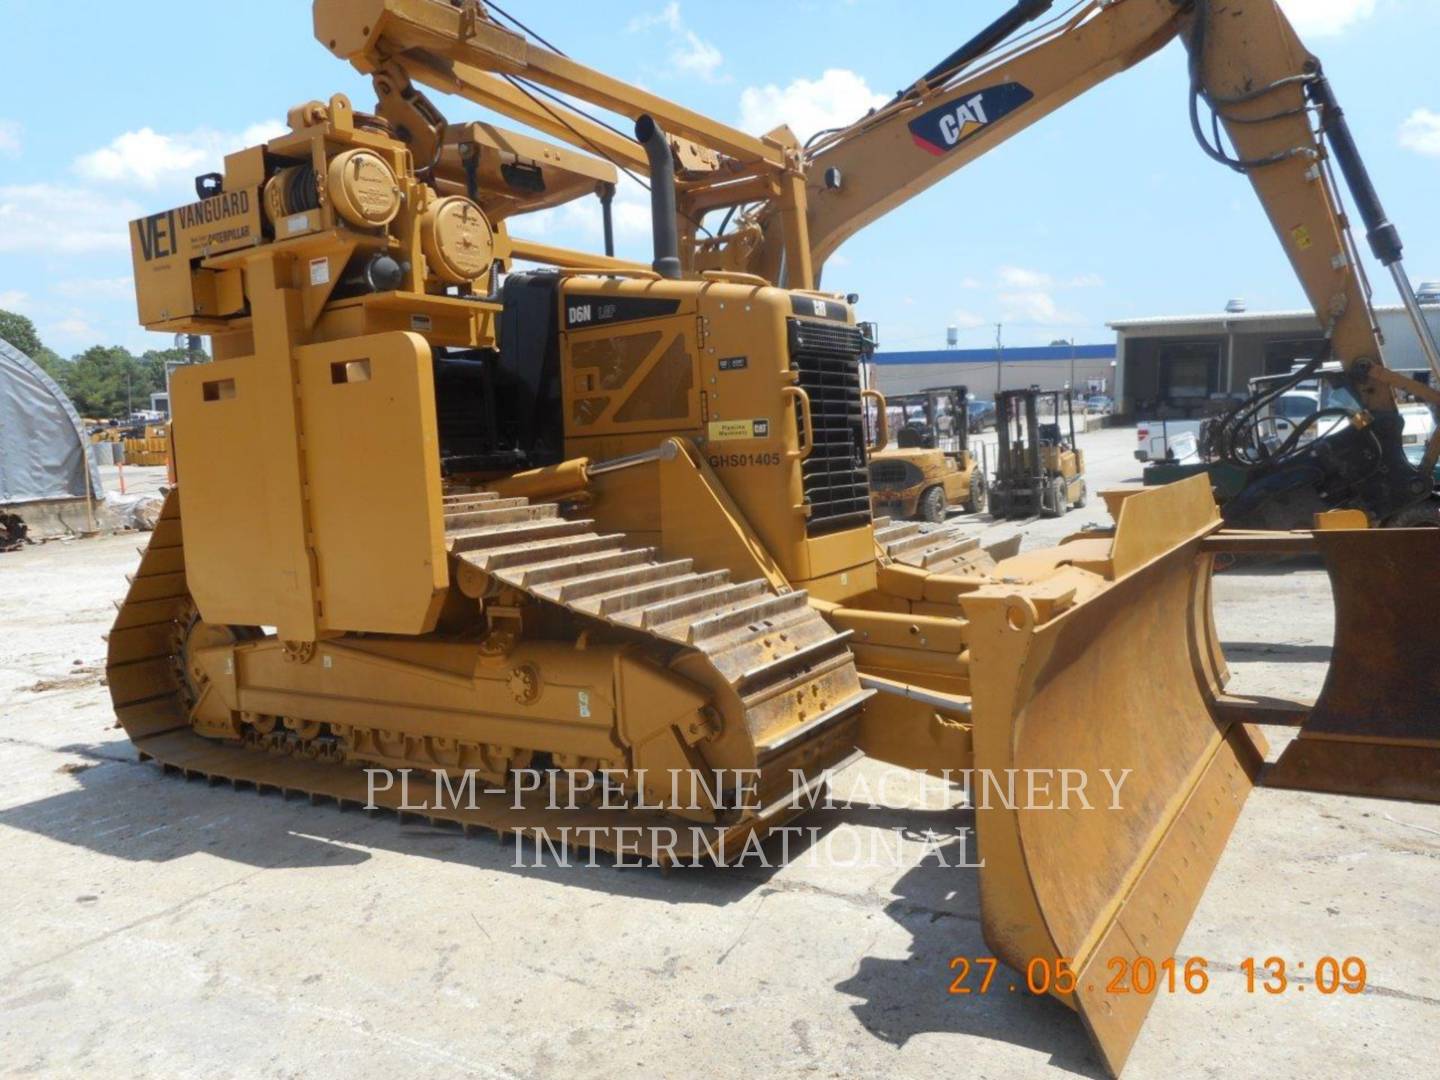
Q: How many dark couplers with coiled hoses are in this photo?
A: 1